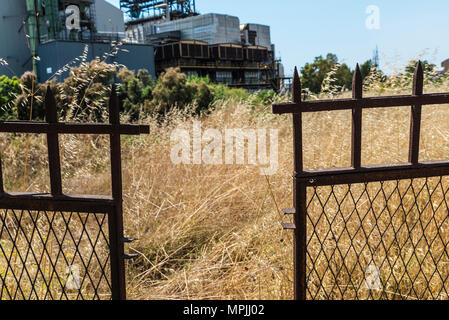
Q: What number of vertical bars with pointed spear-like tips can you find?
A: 5